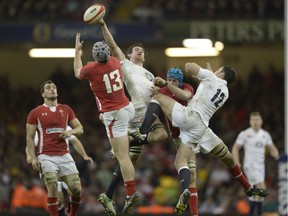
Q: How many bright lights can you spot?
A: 4